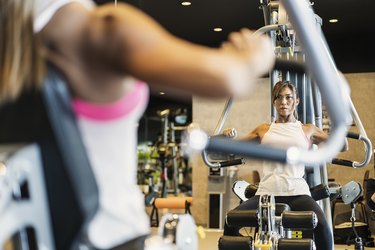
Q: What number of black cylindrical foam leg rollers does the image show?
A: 4